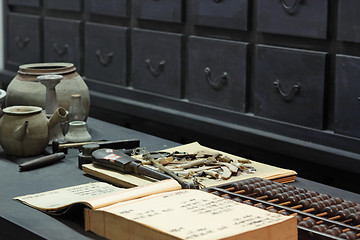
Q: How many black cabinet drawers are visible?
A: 14